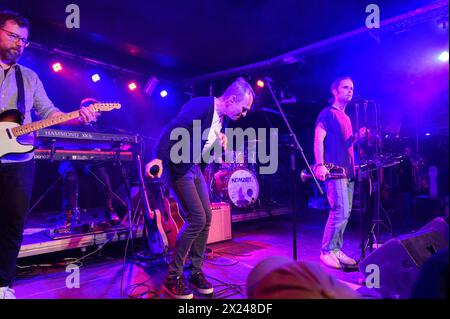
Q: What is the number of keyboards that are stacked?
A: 2